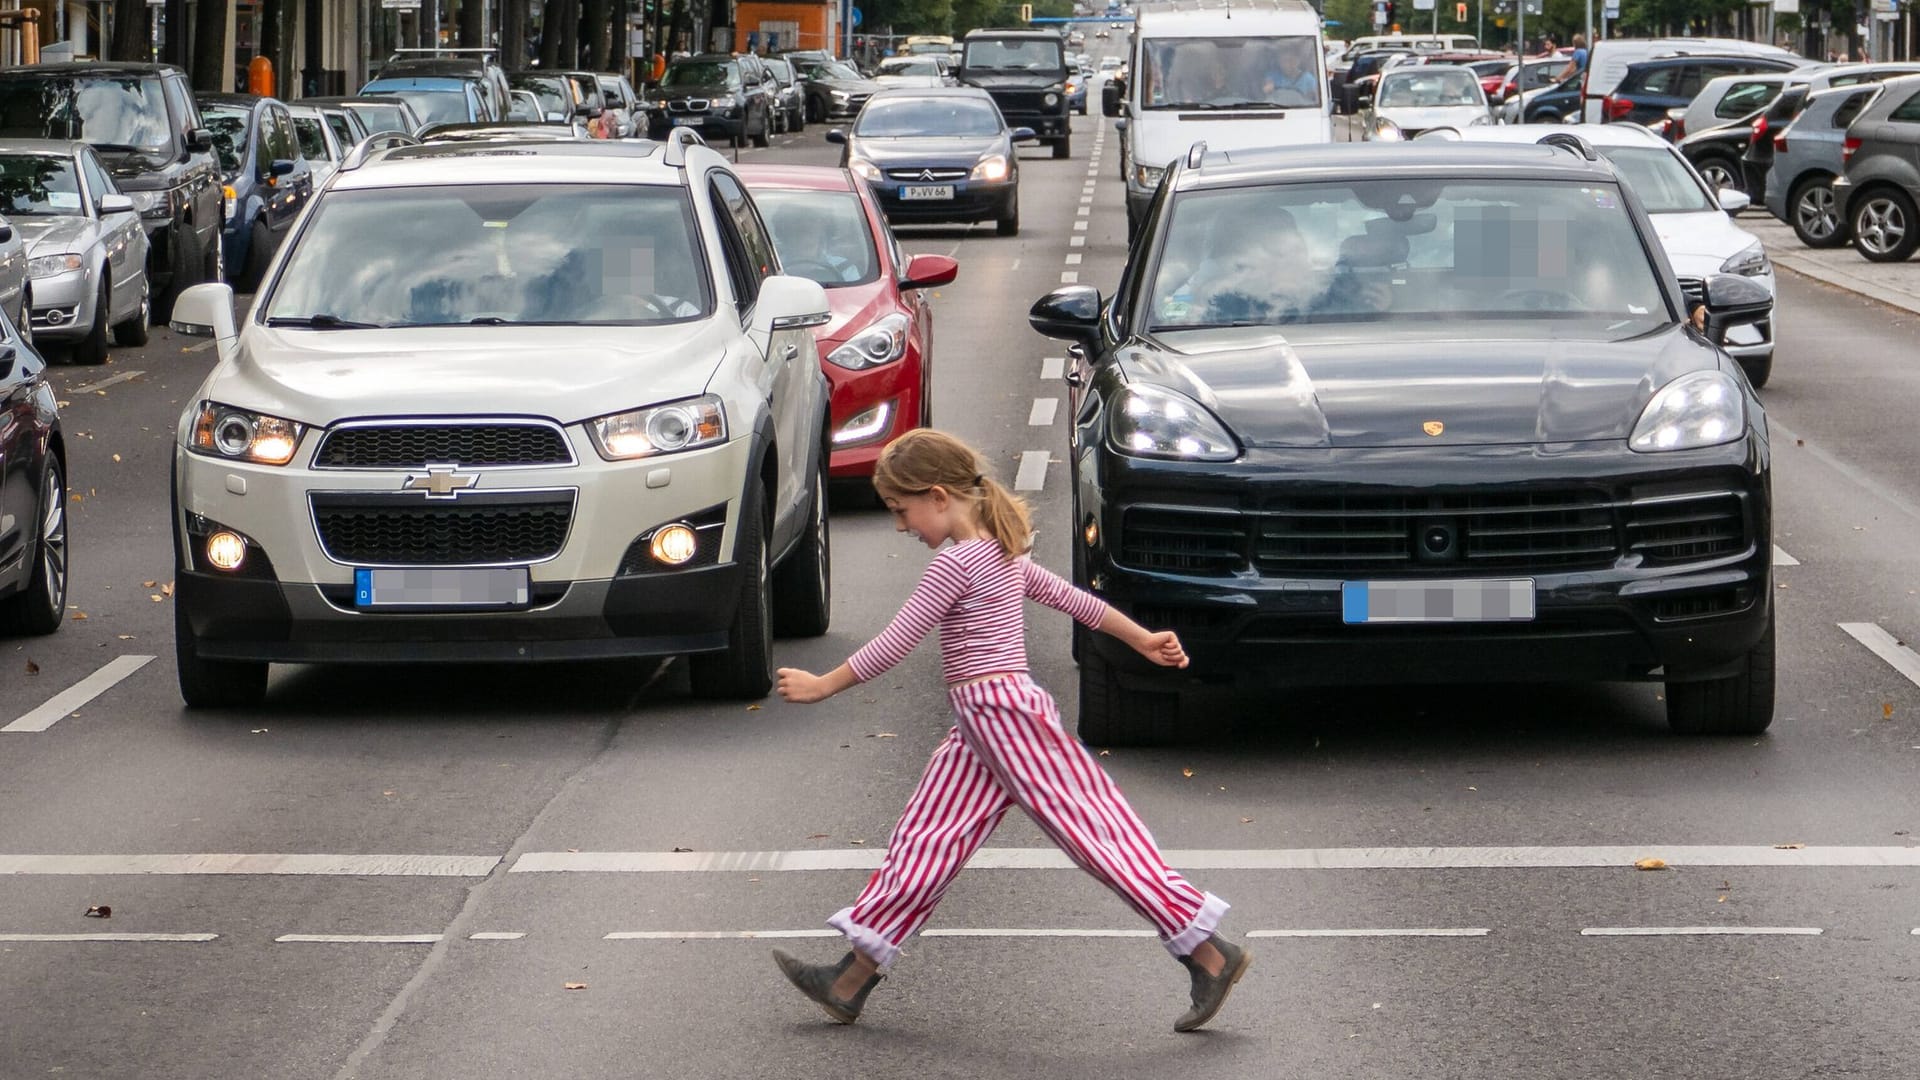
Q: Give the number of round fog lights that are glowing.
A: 2